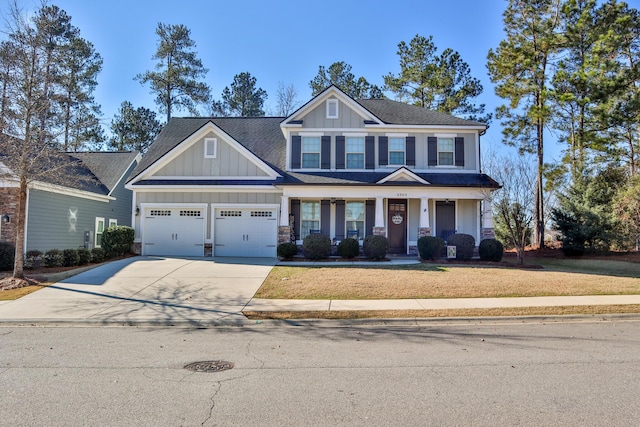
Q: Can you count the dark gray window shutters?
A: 12